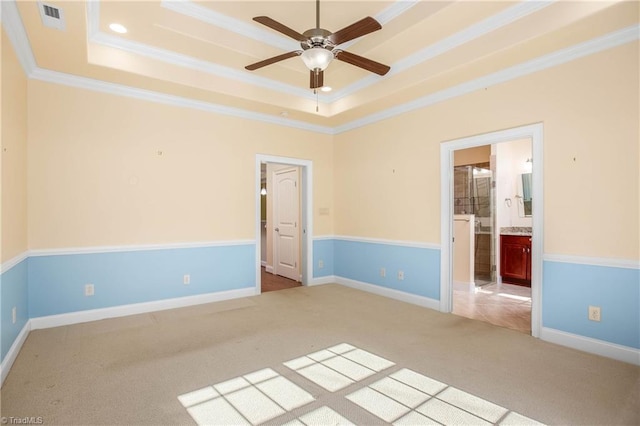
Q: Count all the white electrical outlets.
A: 7